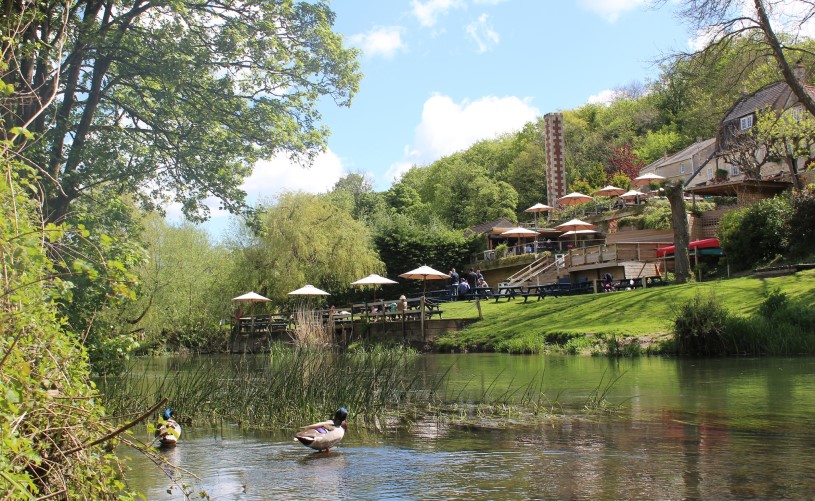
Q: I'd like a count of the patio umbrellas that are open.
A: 12